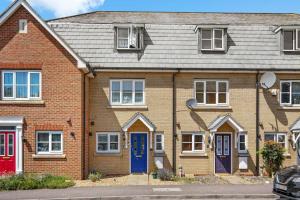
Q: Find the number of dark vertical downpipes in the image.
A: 3